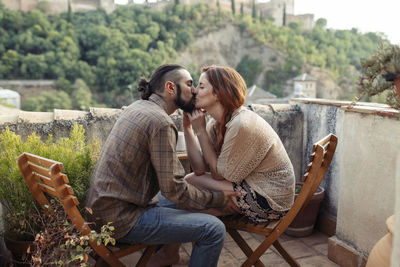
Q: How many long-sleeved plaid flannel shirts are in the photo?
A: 1